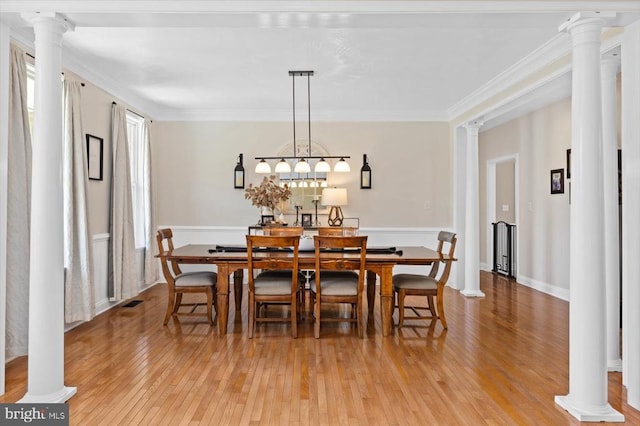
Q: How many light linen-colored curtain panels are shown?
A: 4